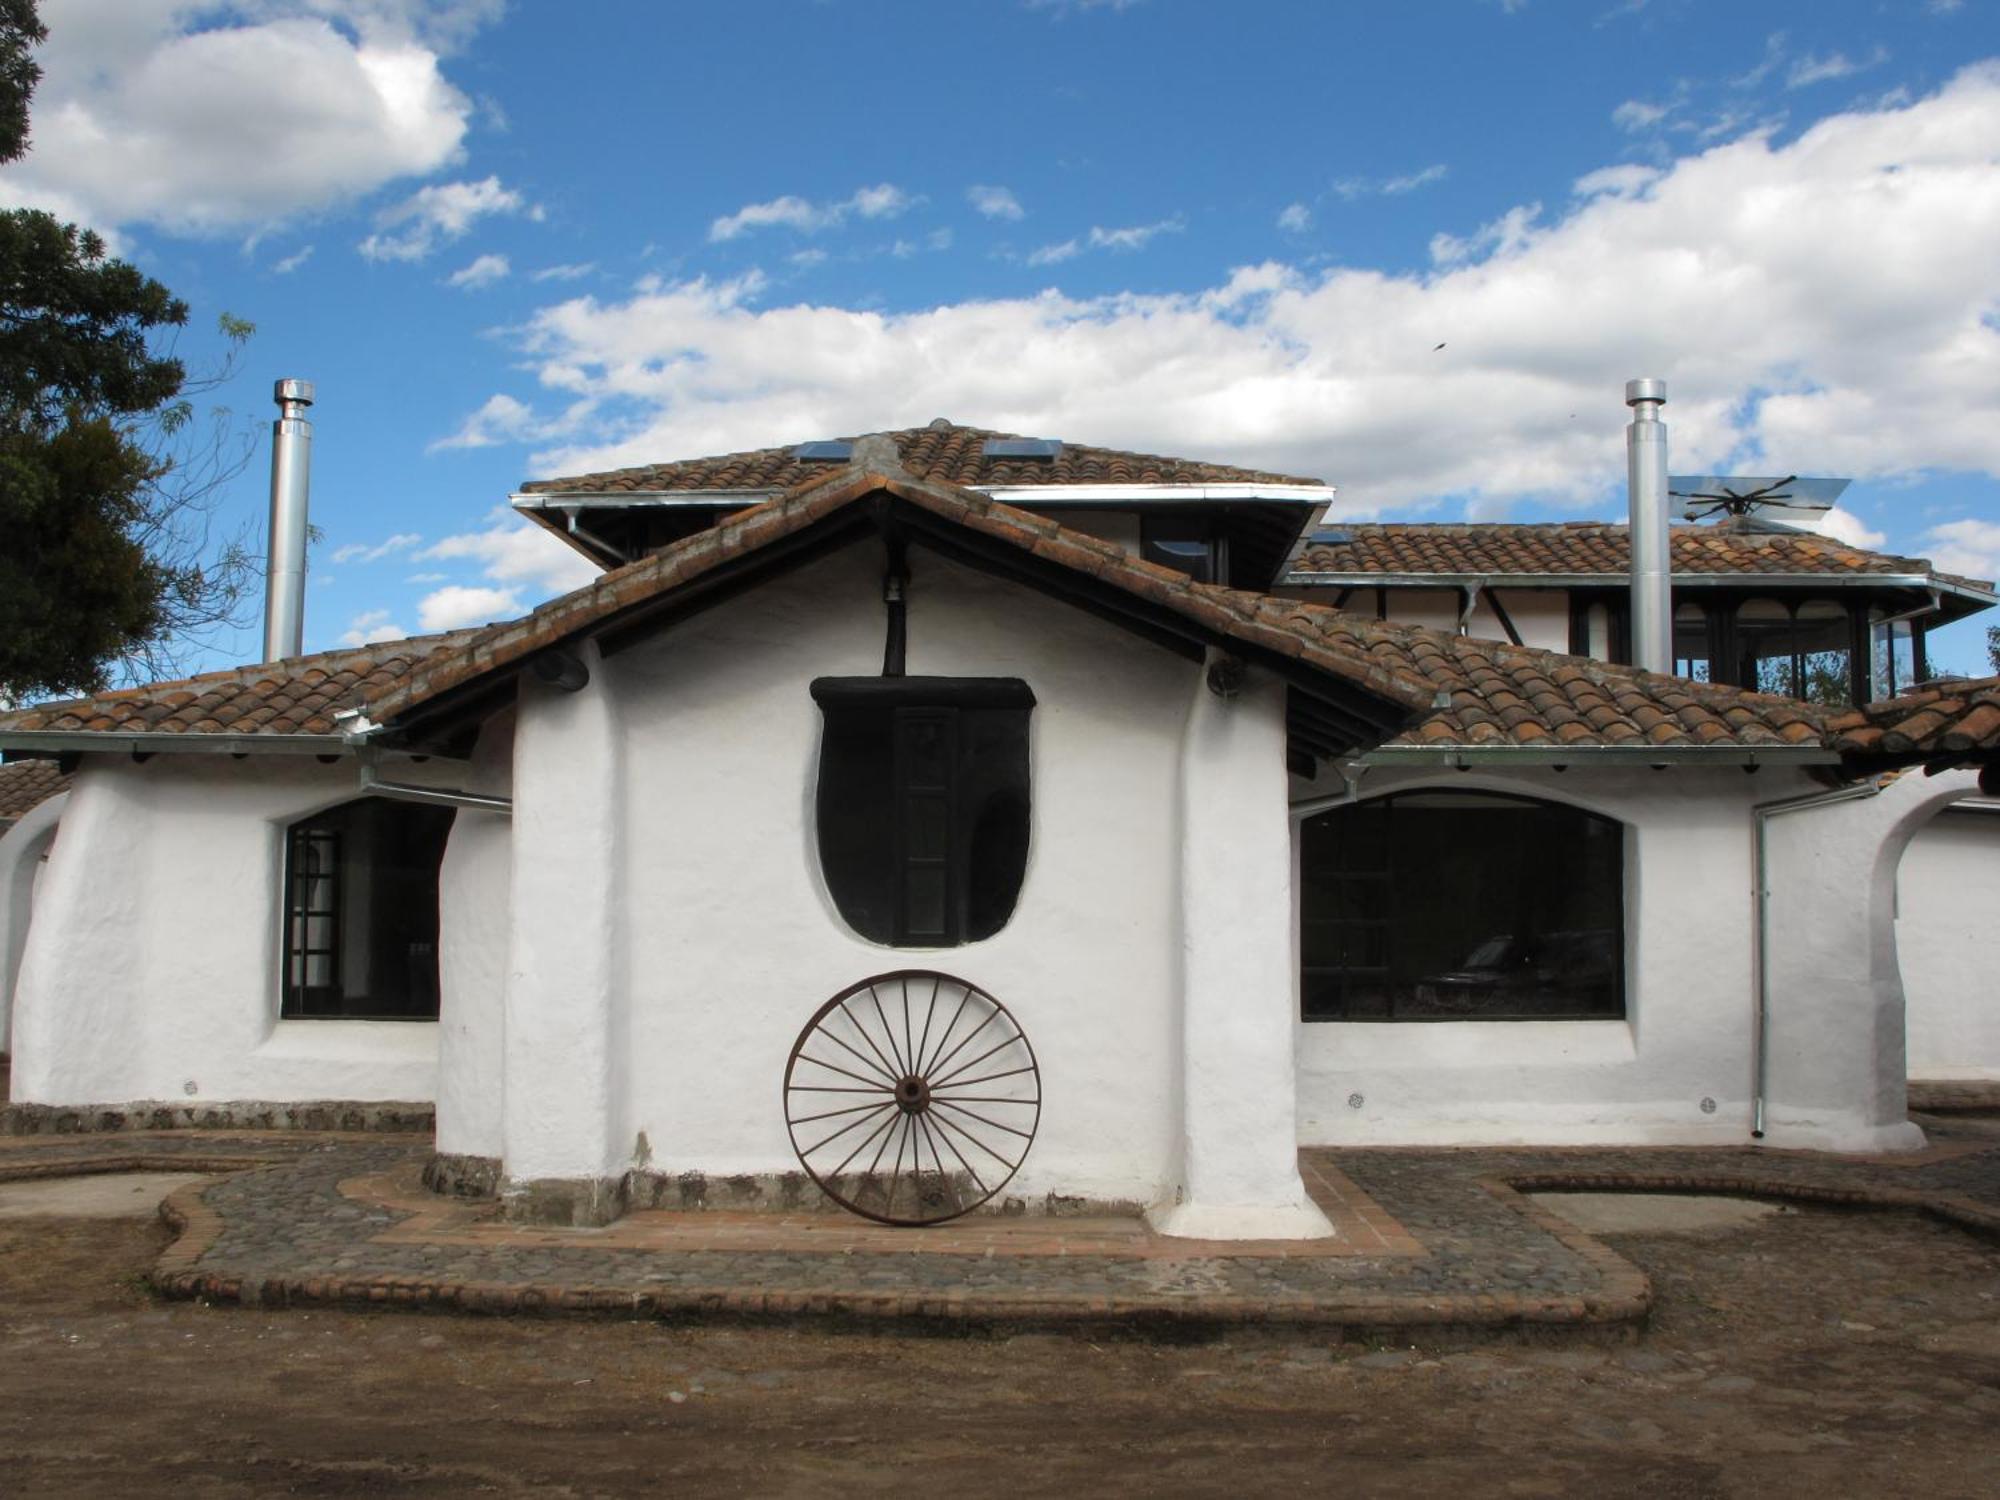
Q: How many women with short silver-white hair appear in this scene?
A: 0